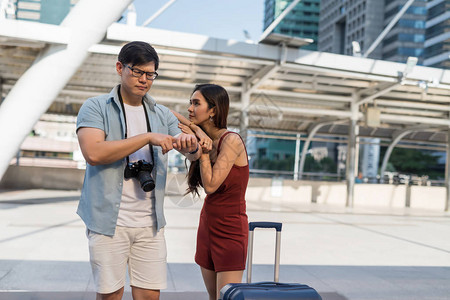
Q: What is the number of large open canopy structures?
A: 1